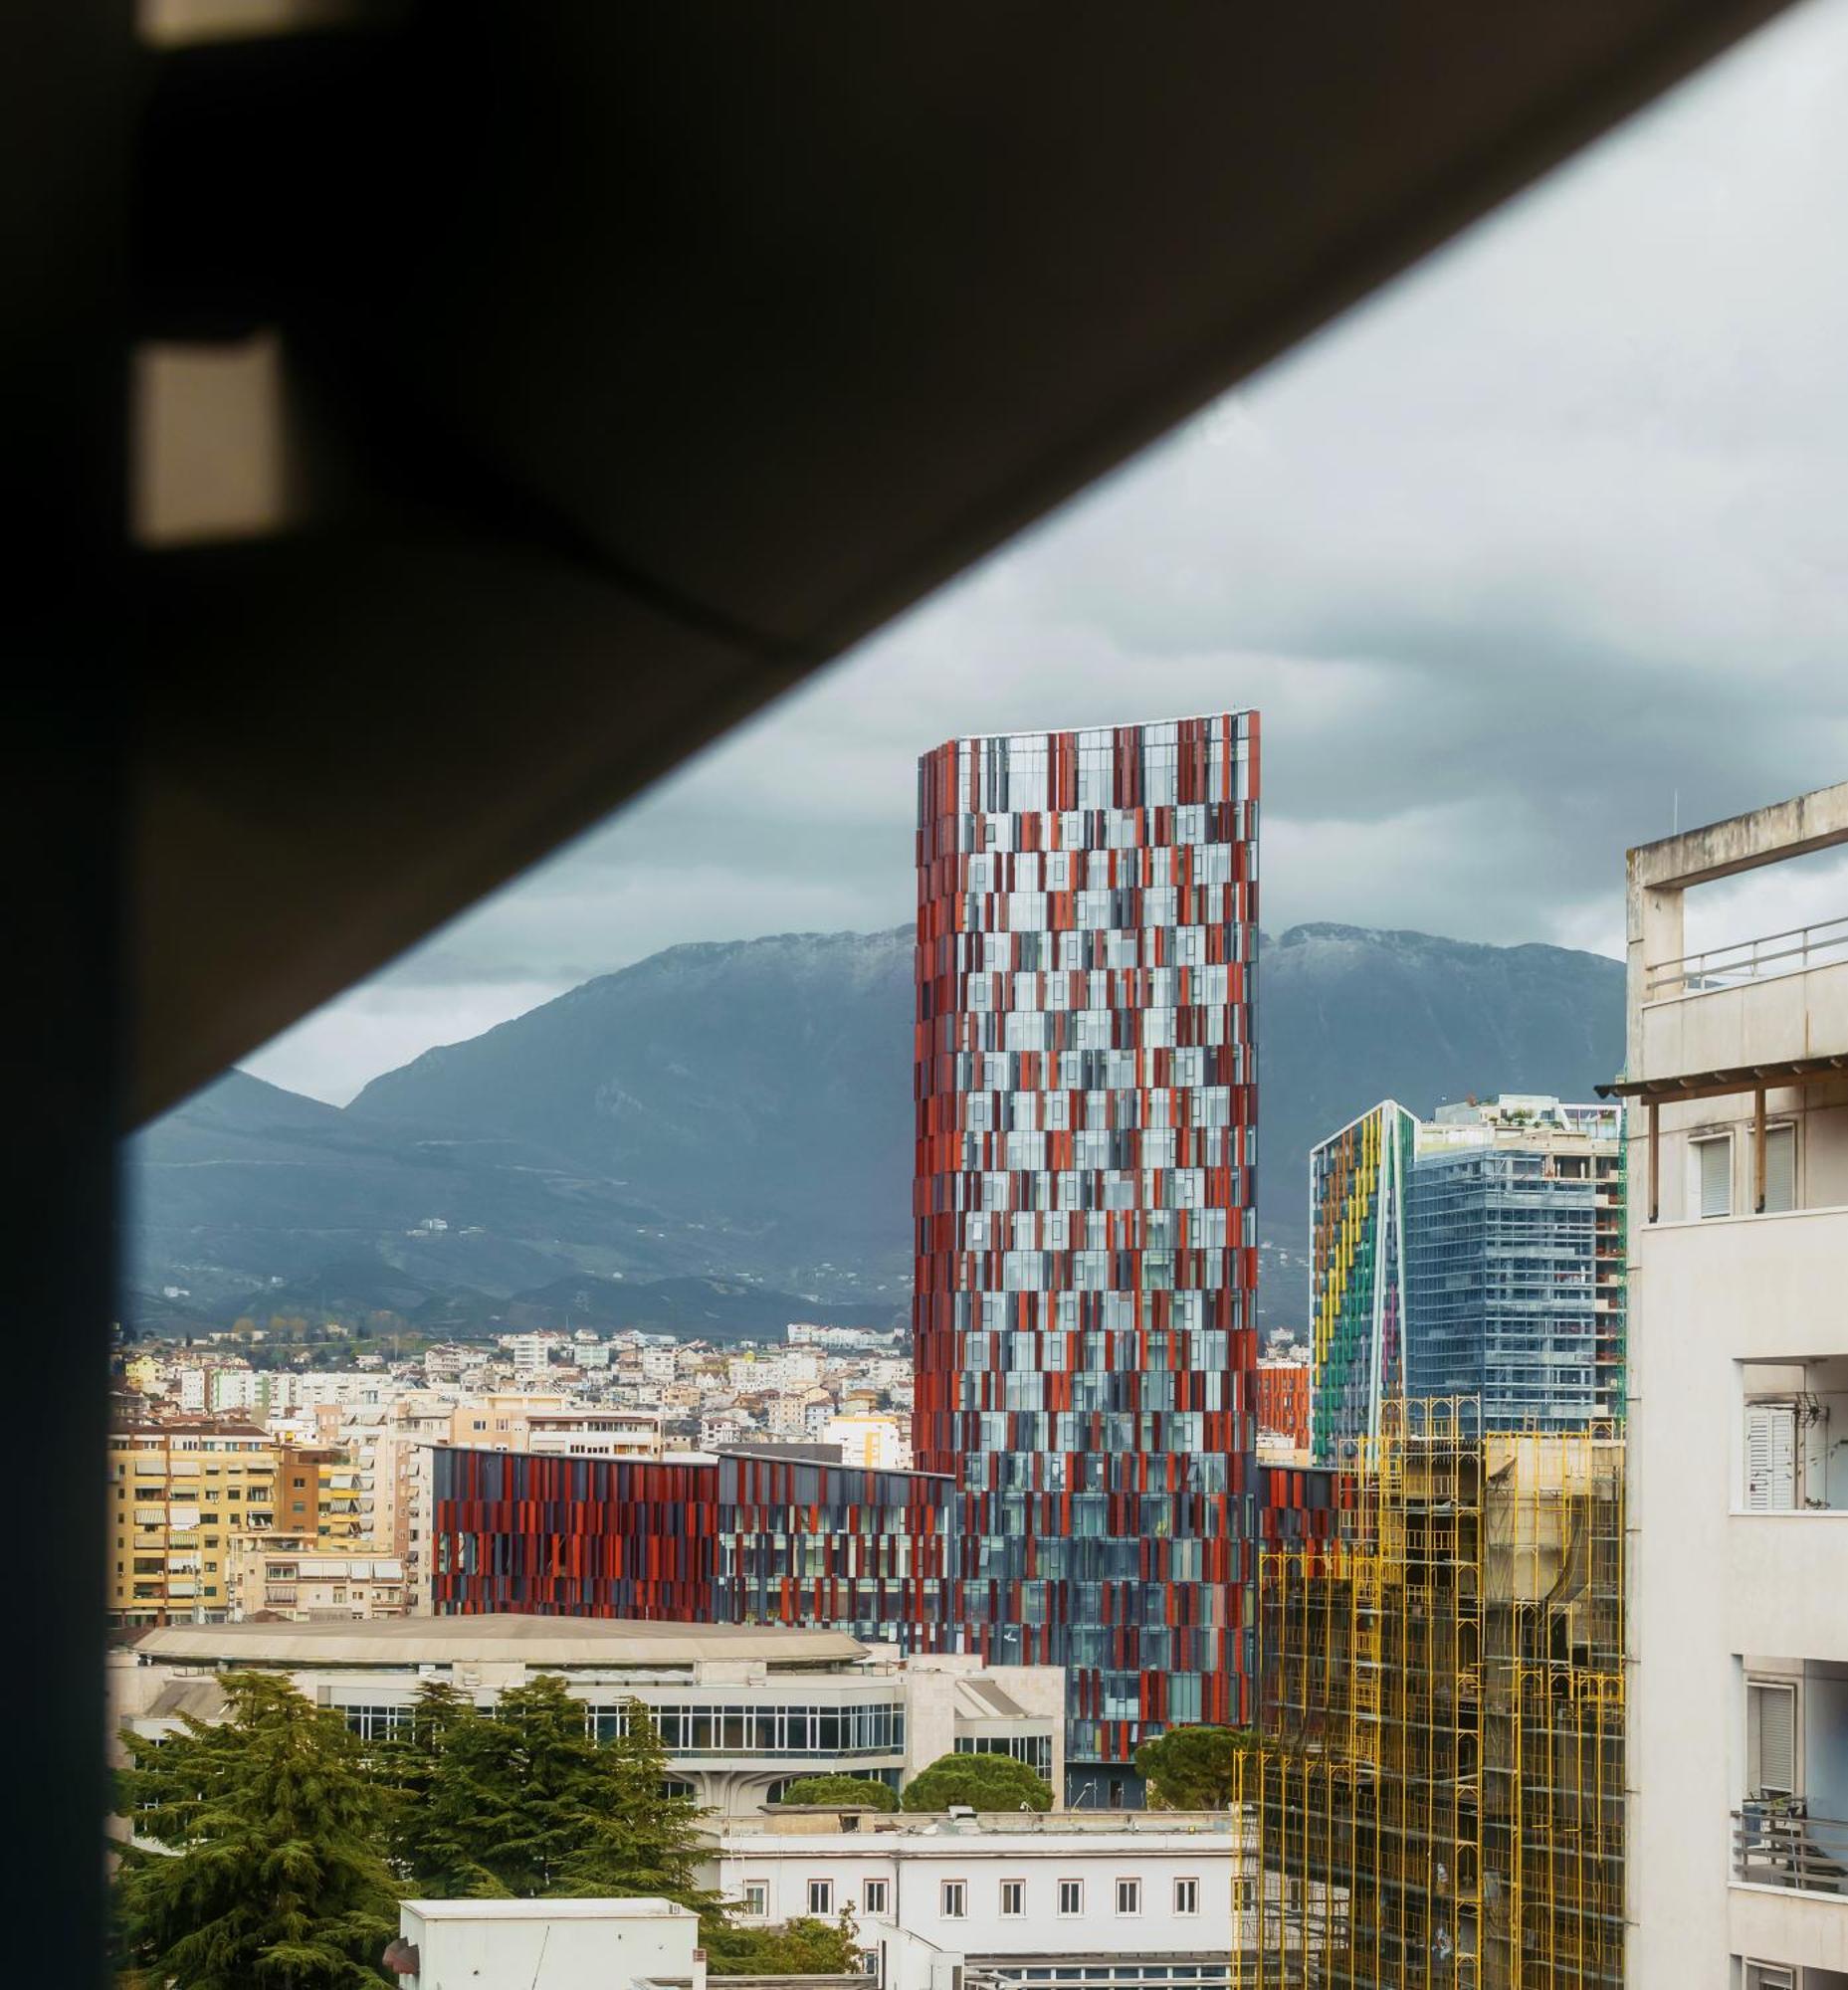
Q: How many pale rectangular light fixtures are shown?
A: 2